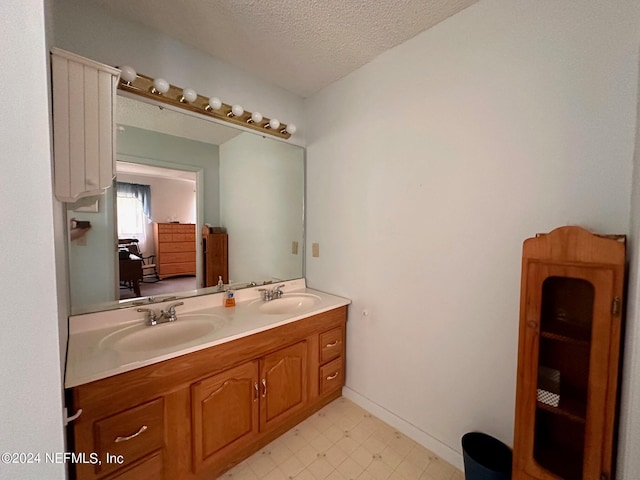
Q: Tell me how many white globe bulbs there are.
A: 8